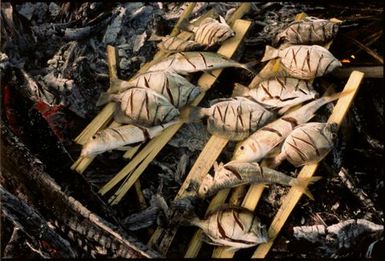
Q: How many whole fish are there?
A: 14